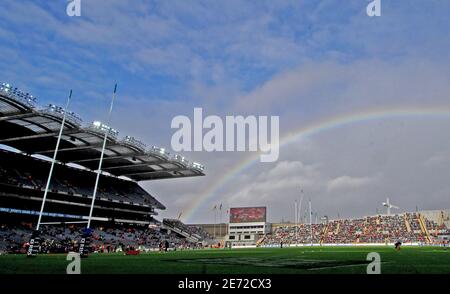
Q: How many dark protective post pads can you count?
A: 2